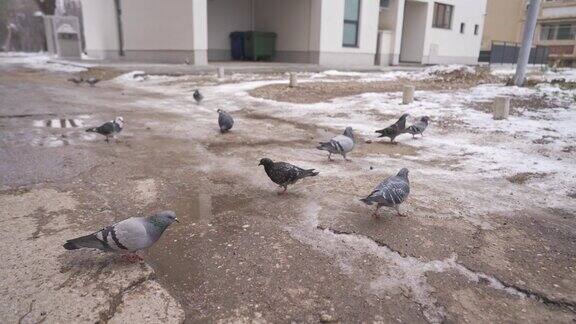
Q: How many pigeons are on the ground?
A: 11